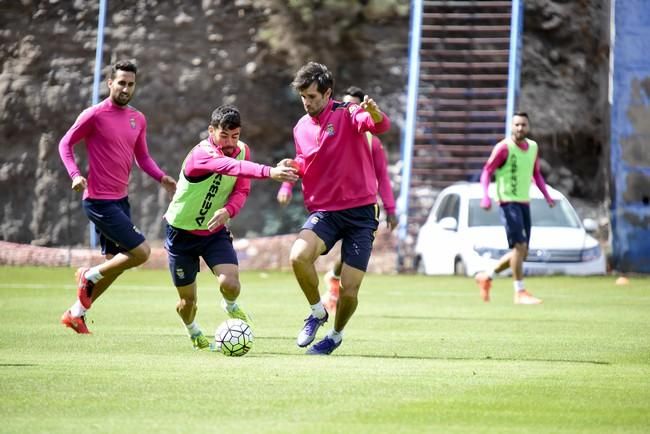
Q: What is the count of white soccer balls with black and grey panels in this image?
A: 1